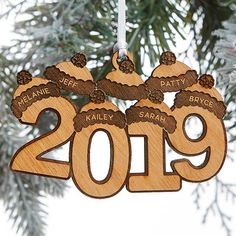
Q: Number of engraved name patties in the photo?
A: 1